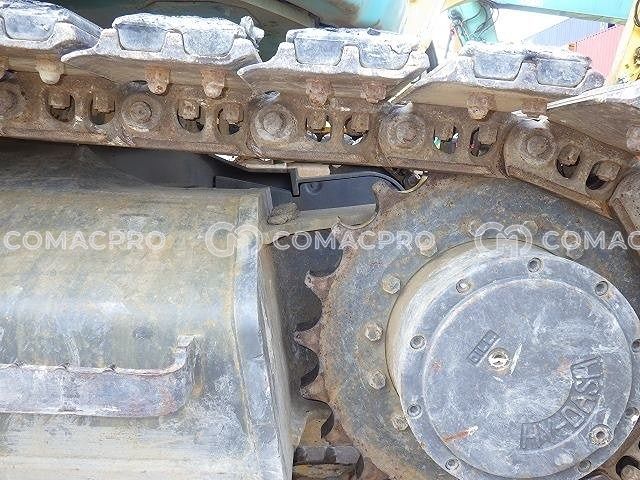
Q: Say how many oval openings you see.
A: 10